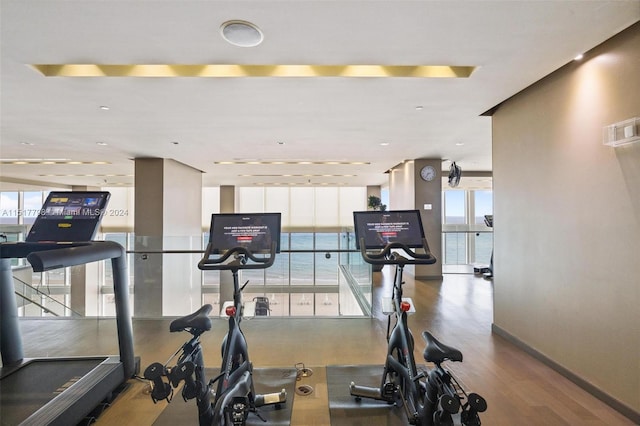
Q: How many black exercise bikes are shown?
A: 2